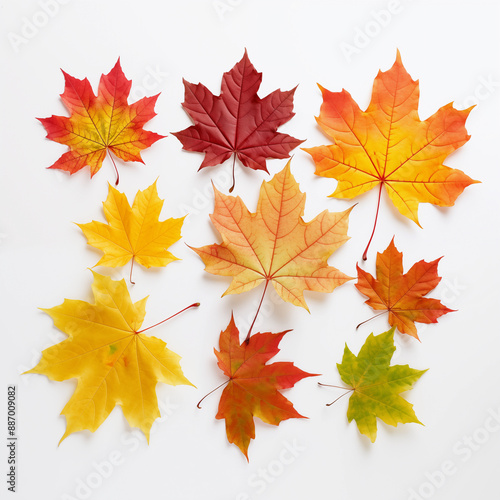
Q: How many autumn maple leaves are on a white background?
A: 9